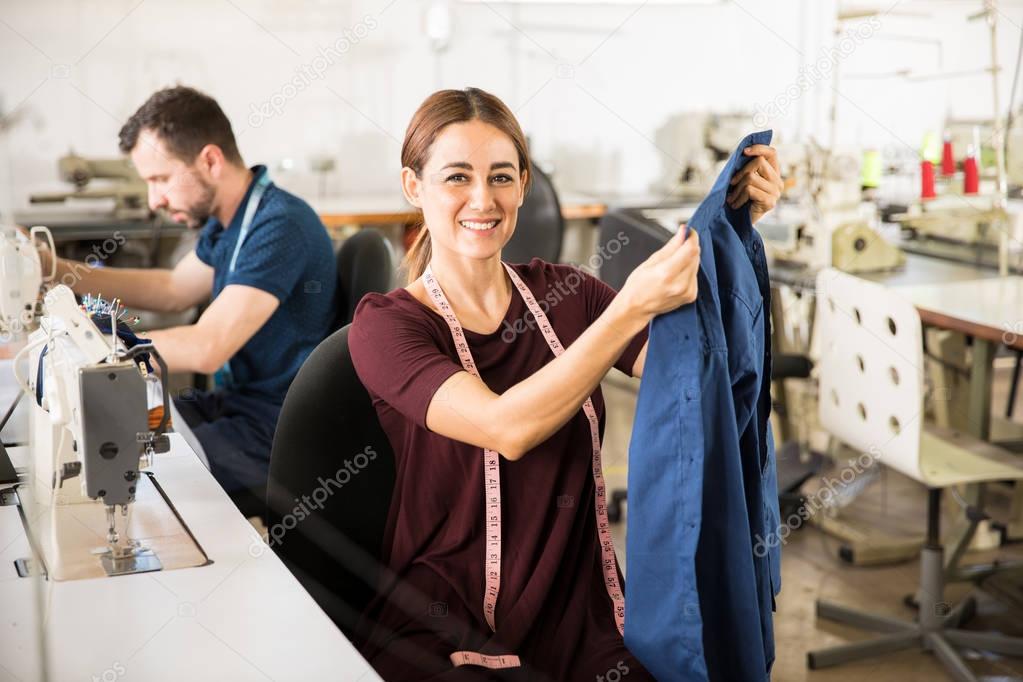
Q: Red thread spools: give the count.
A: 3